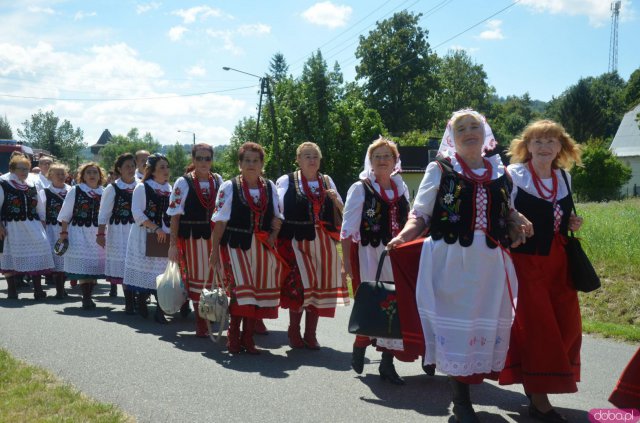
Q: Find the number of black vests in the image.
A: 11